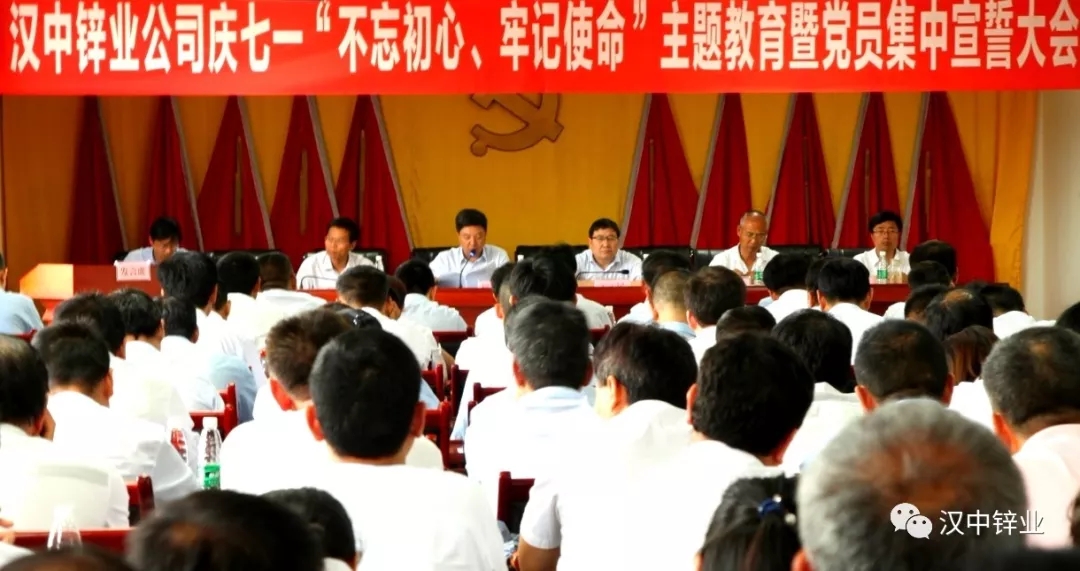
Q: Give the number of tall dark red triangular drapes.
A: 10